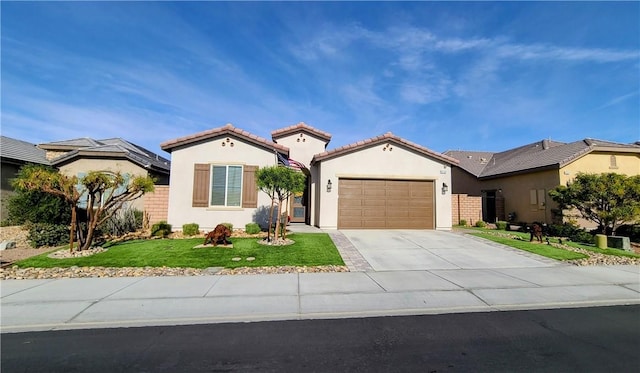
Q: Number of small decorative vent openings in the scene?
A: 9